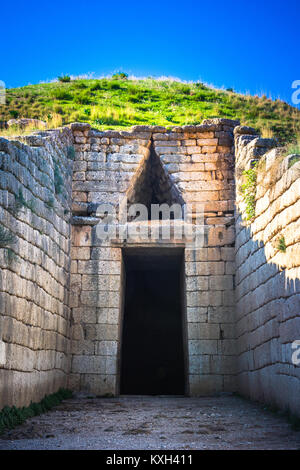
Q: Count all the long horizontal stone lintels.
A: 1